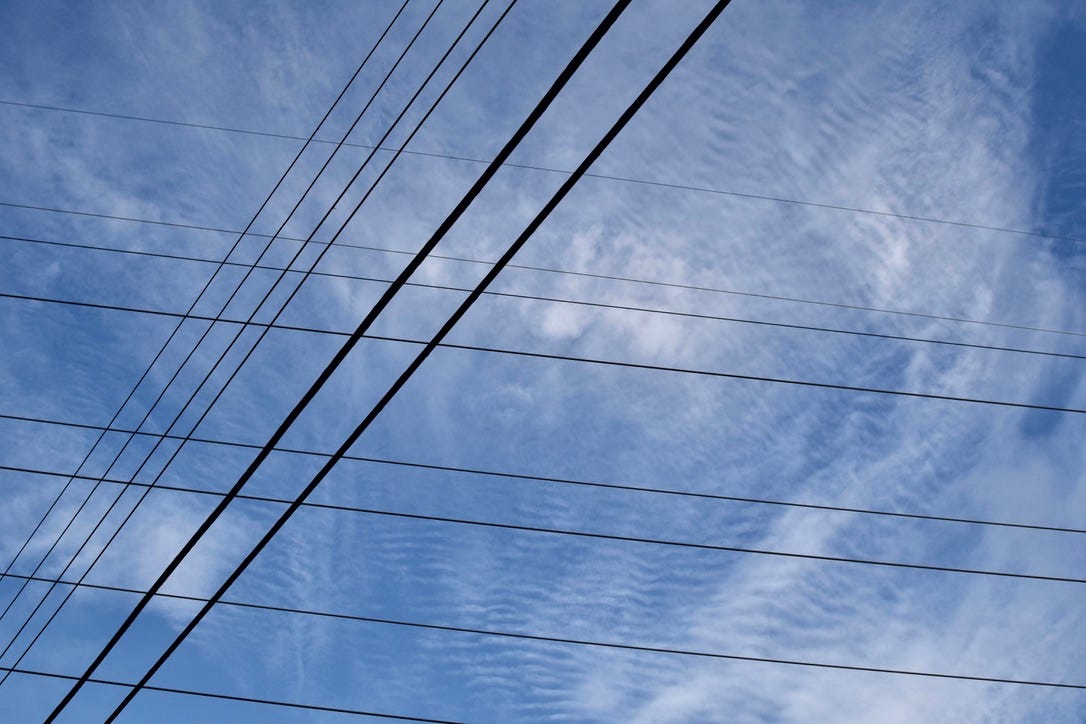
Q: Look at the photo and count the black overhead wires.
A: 14